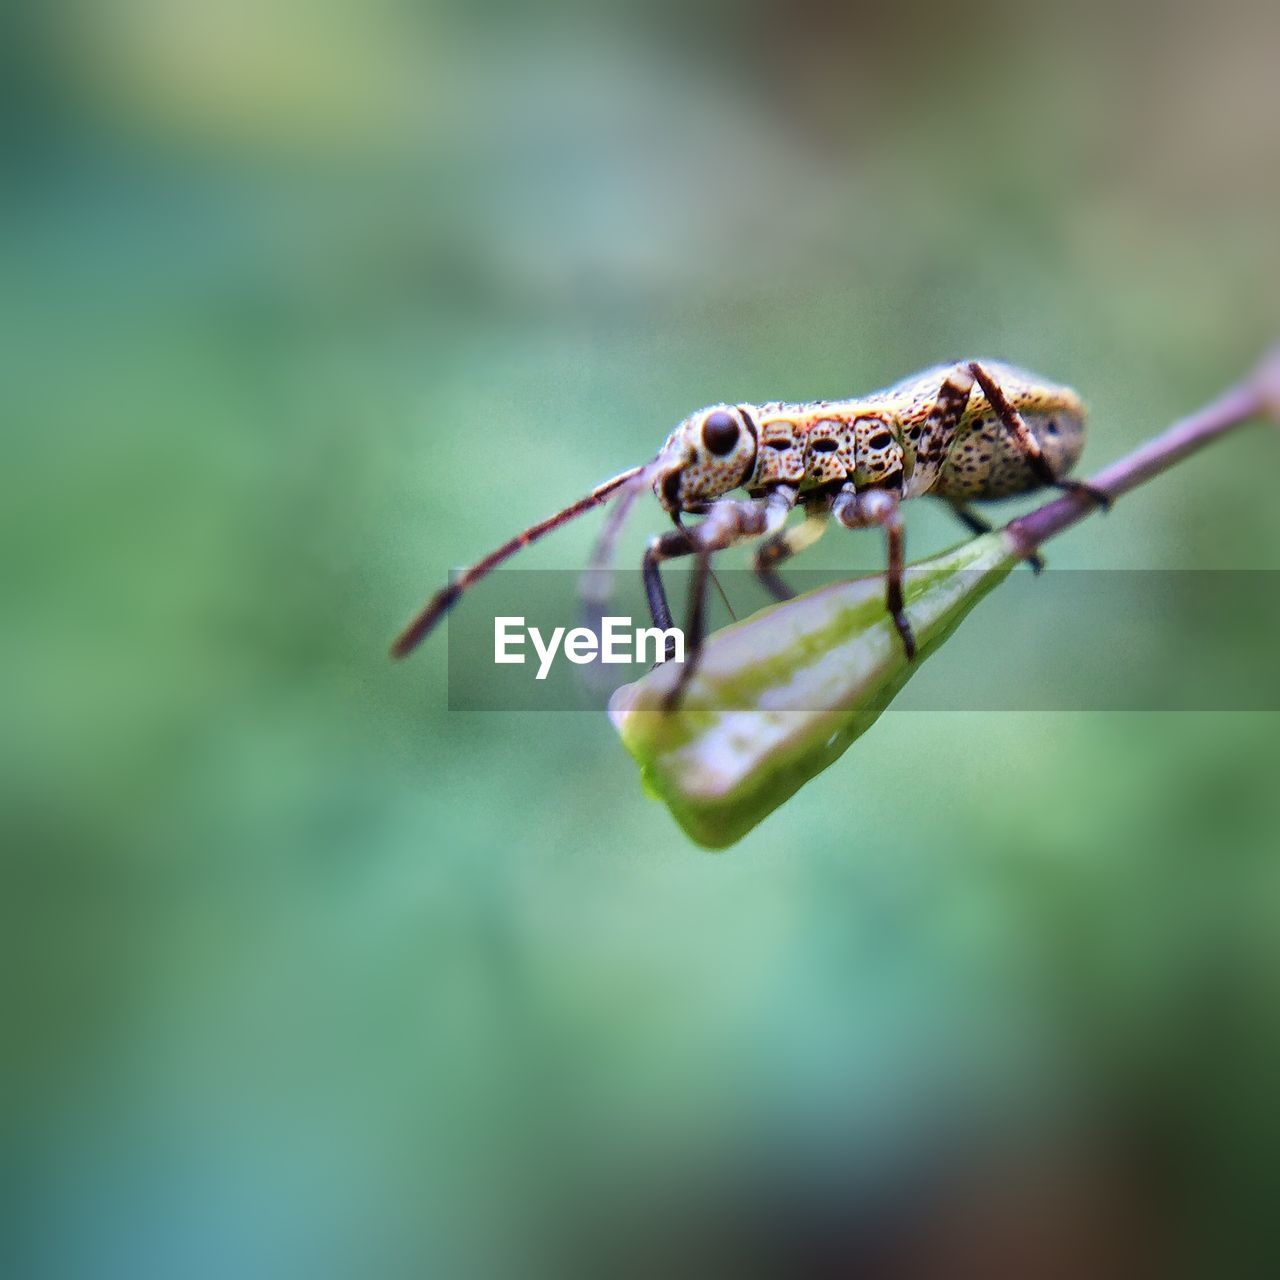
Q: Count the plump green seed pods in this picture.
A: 1